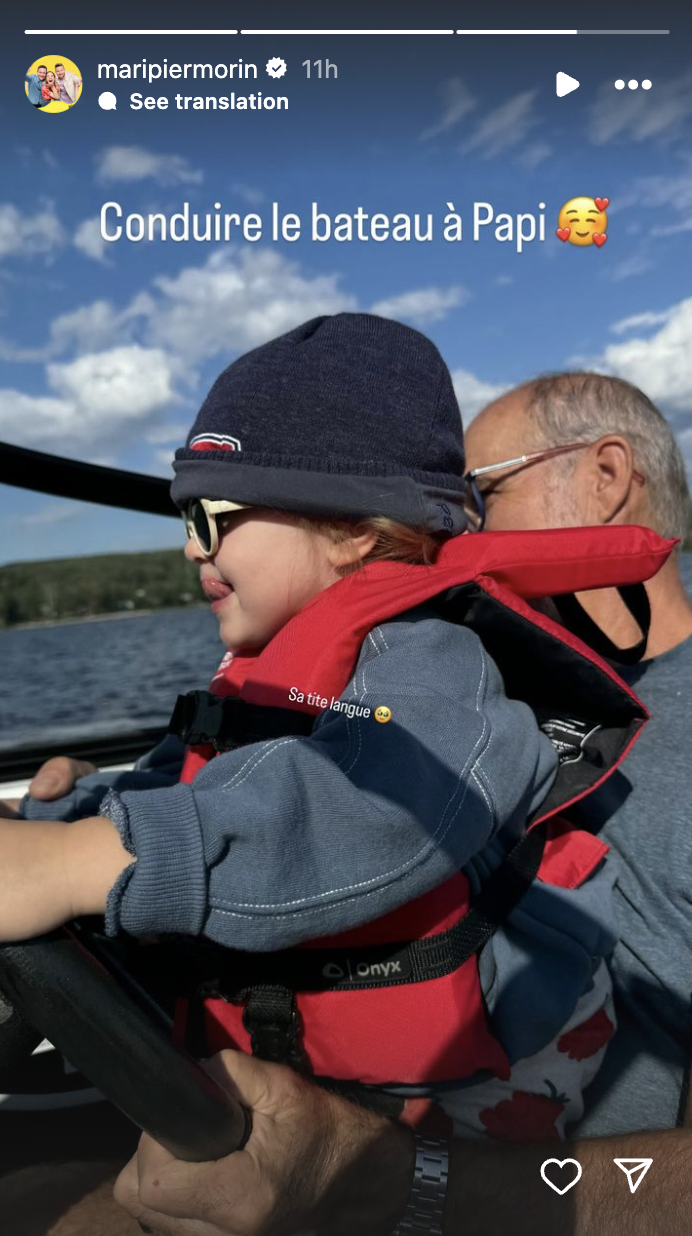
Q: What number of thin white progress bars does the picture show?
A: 3